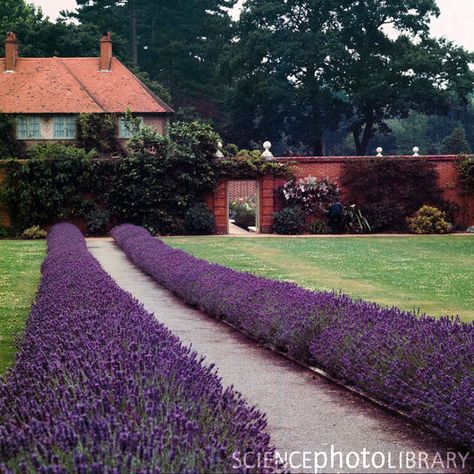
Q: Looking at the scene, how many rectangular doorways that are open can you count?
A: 1